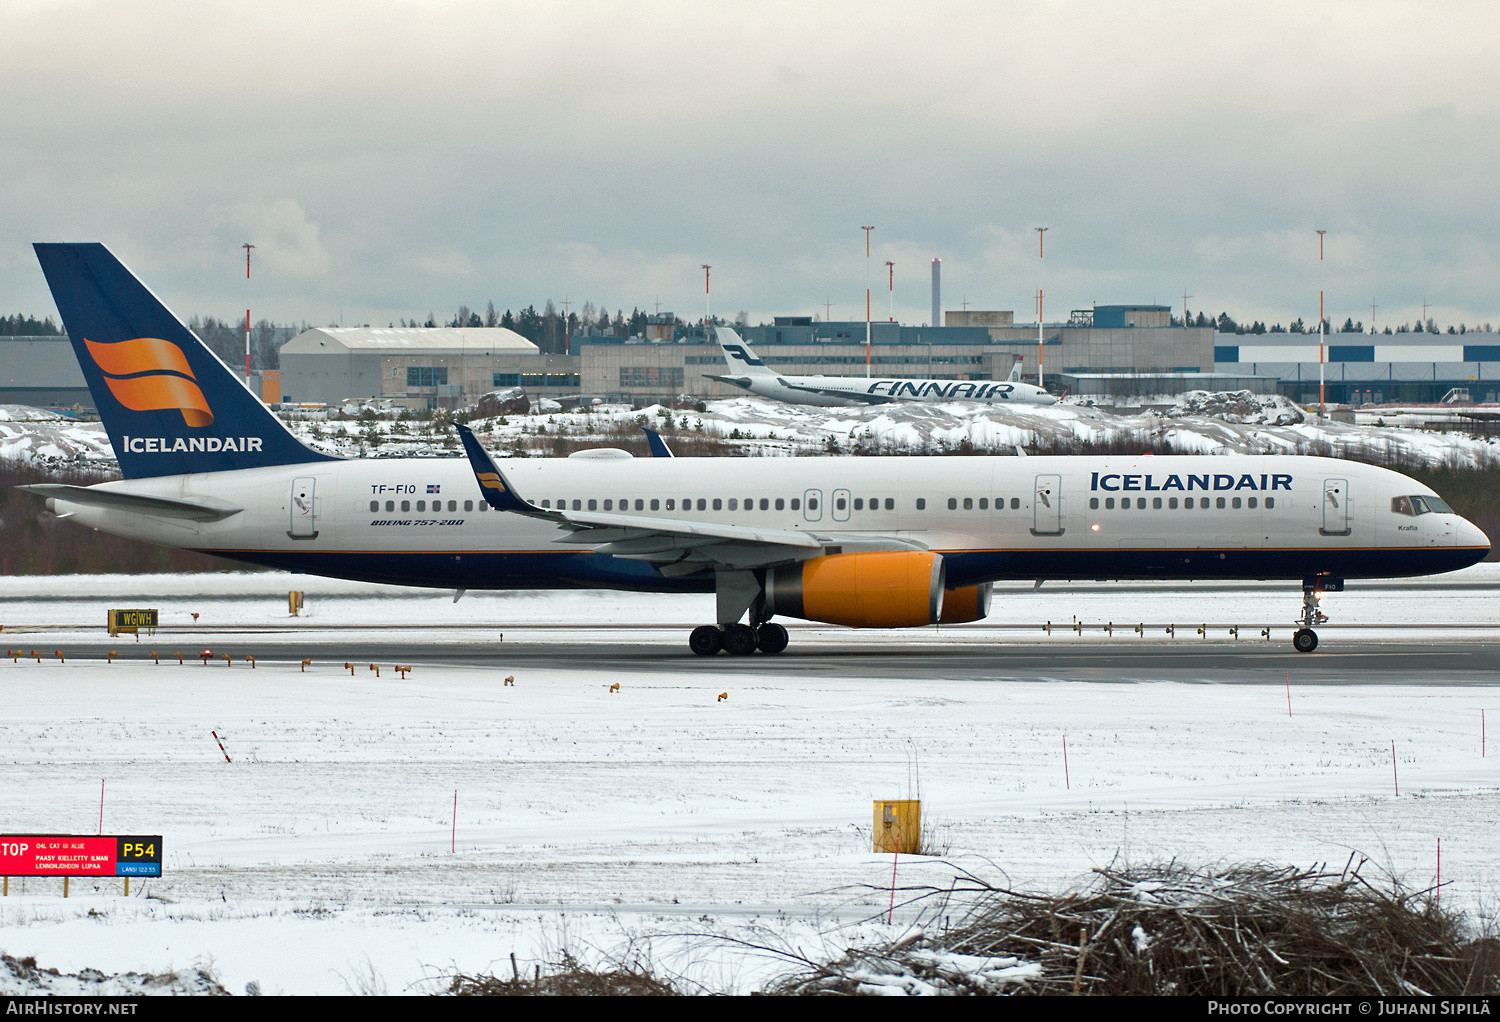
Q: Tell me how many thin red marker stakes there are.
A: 8